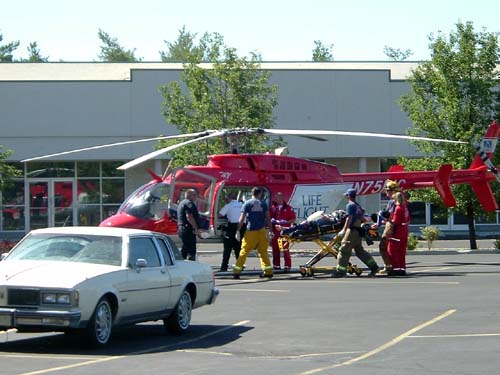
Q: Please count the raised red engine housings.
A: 1